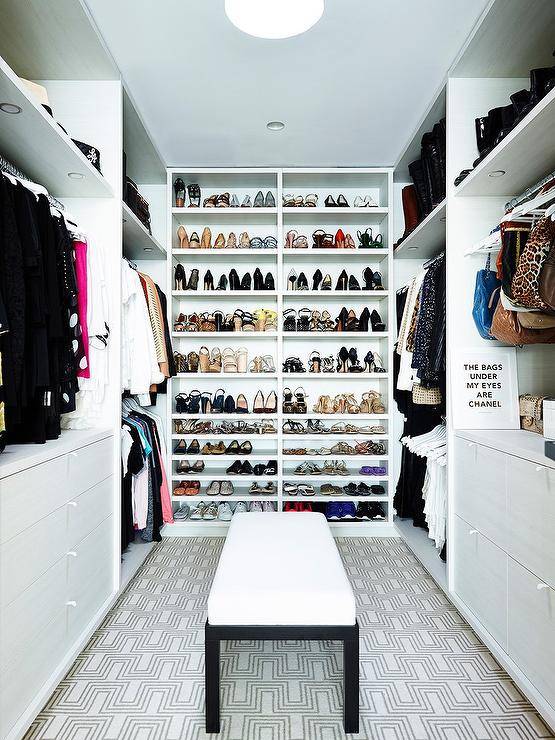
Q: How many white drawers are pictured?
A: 8